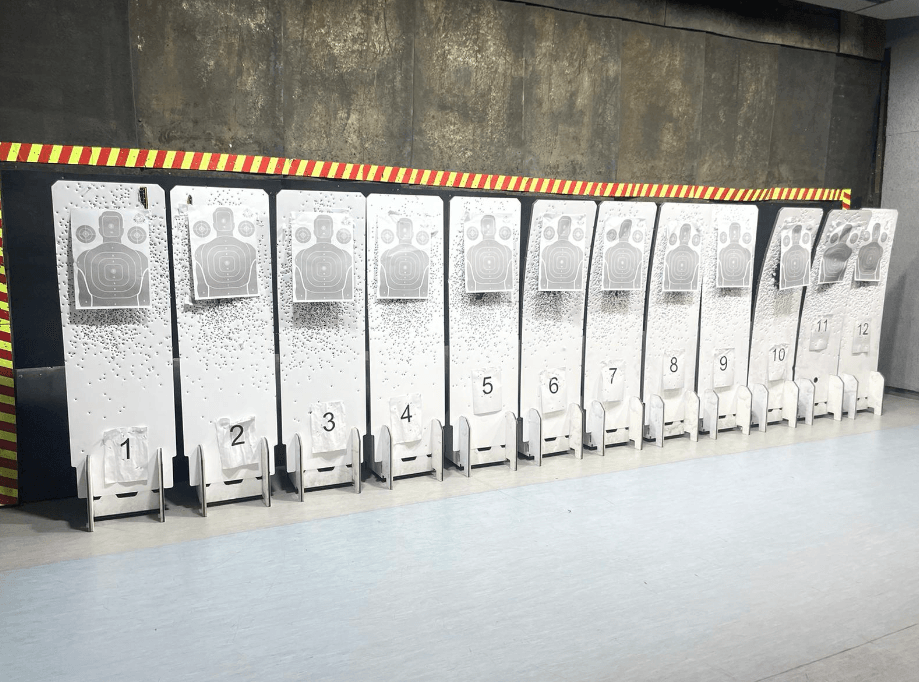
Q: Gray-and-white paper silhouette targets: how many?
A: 12